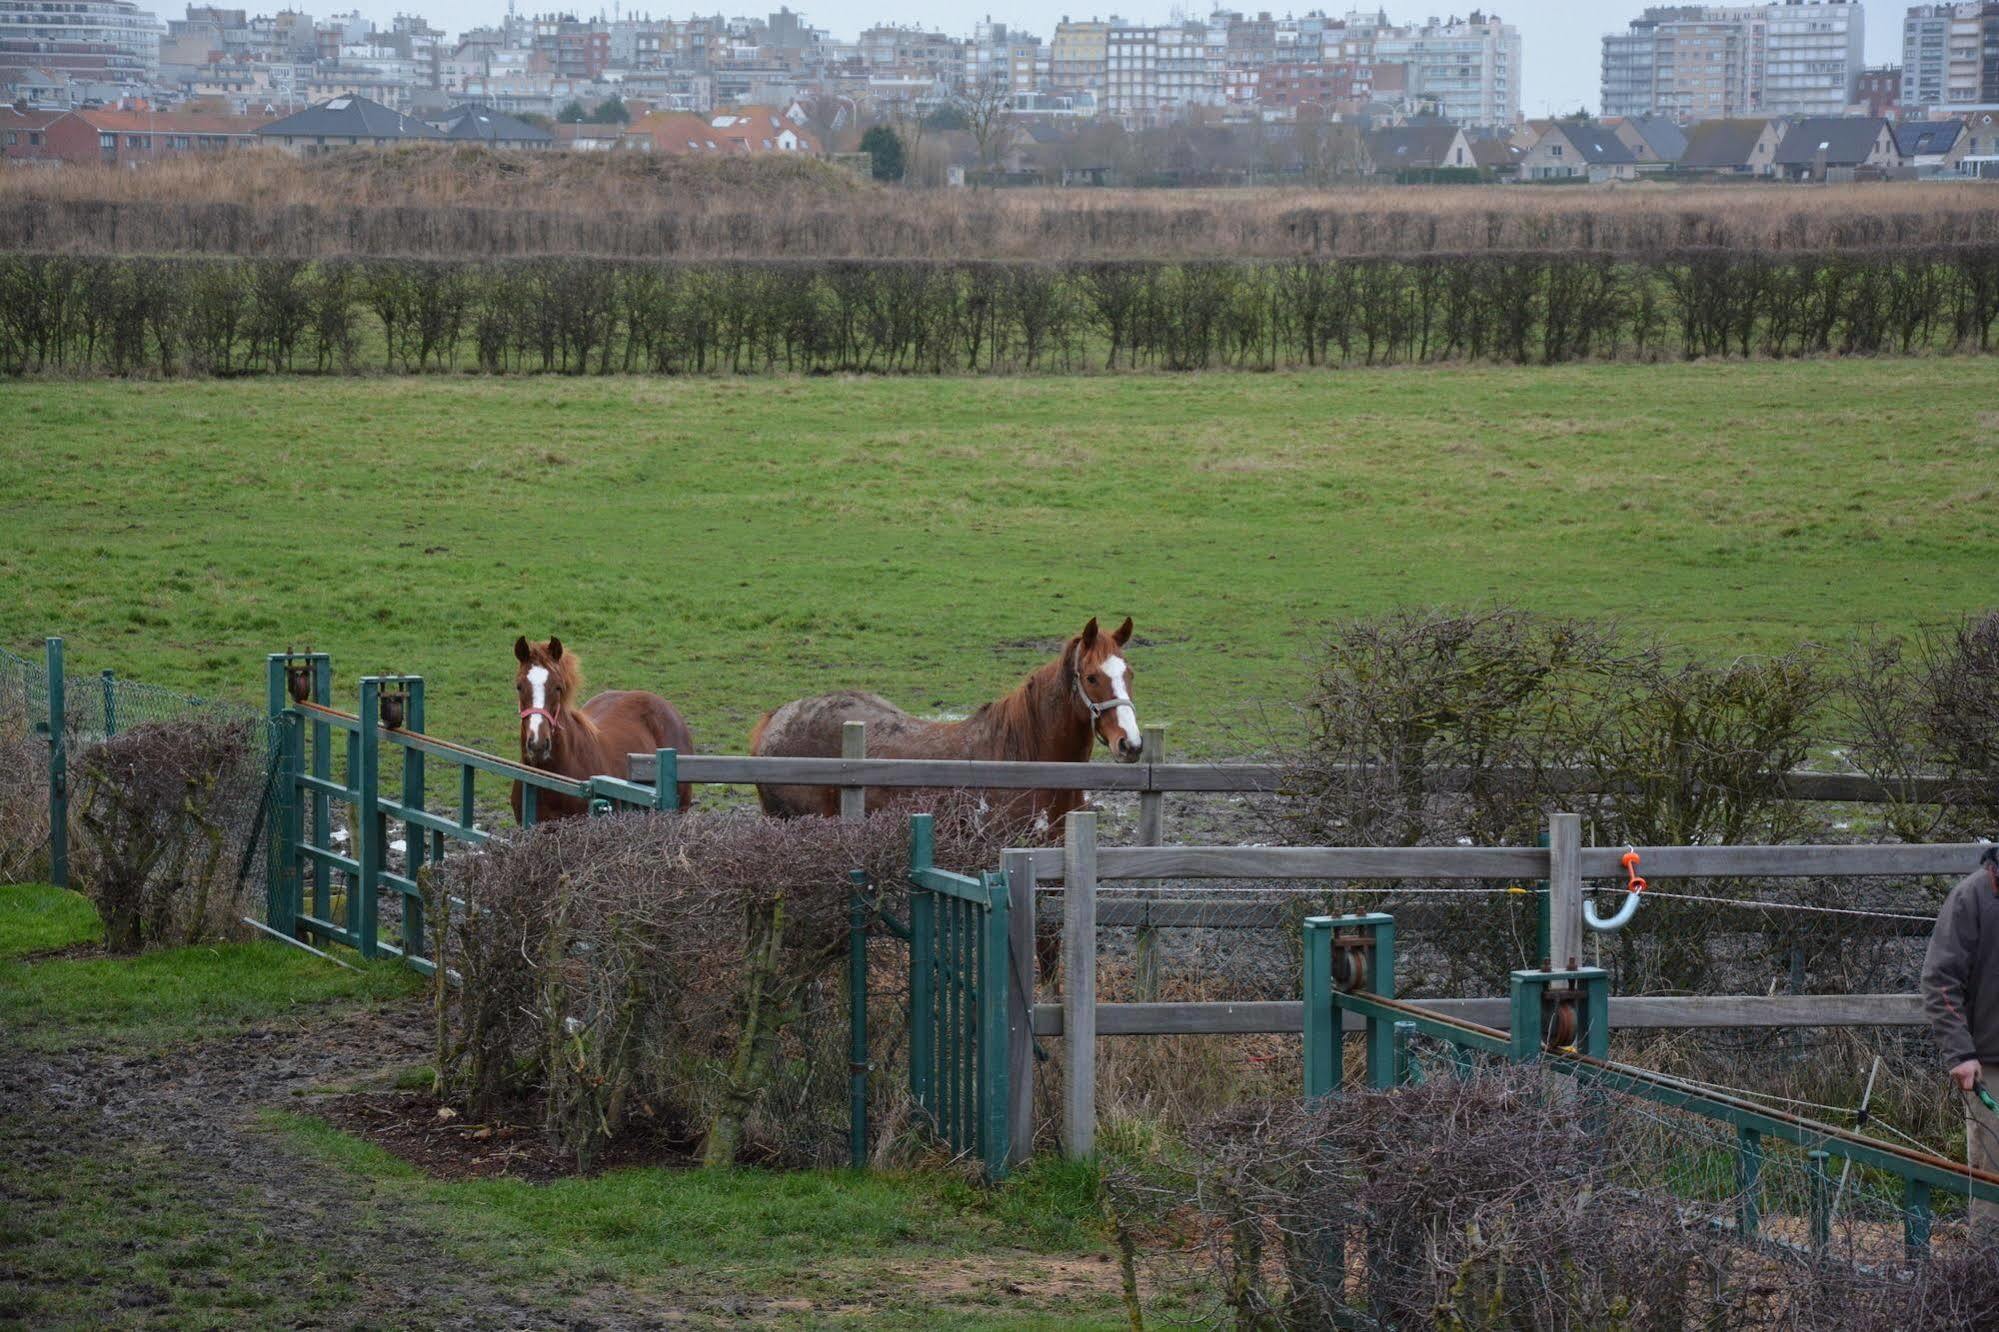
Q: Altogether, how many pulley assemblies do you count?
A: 4